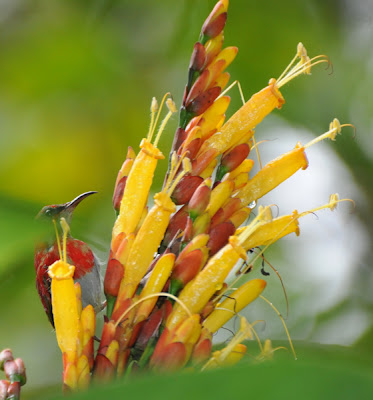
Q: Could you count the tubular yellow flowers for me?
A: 7